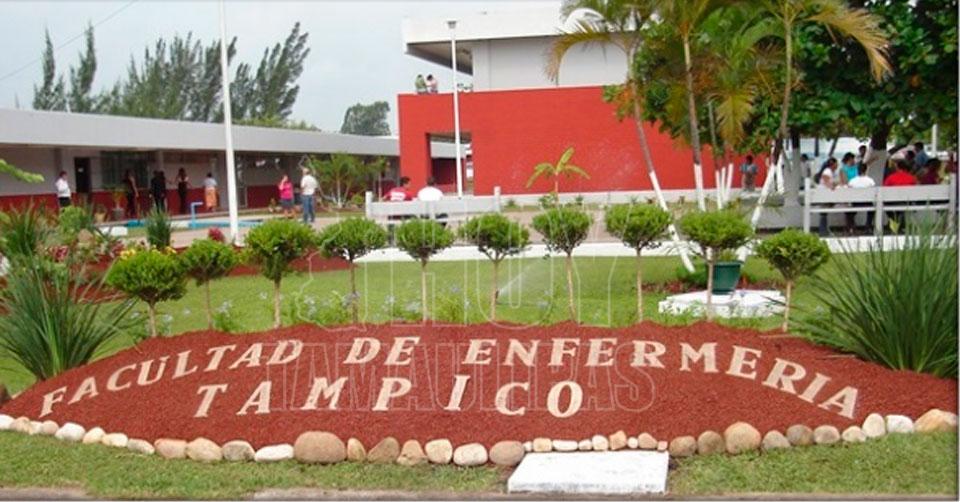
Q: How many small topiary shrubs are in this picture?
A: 10